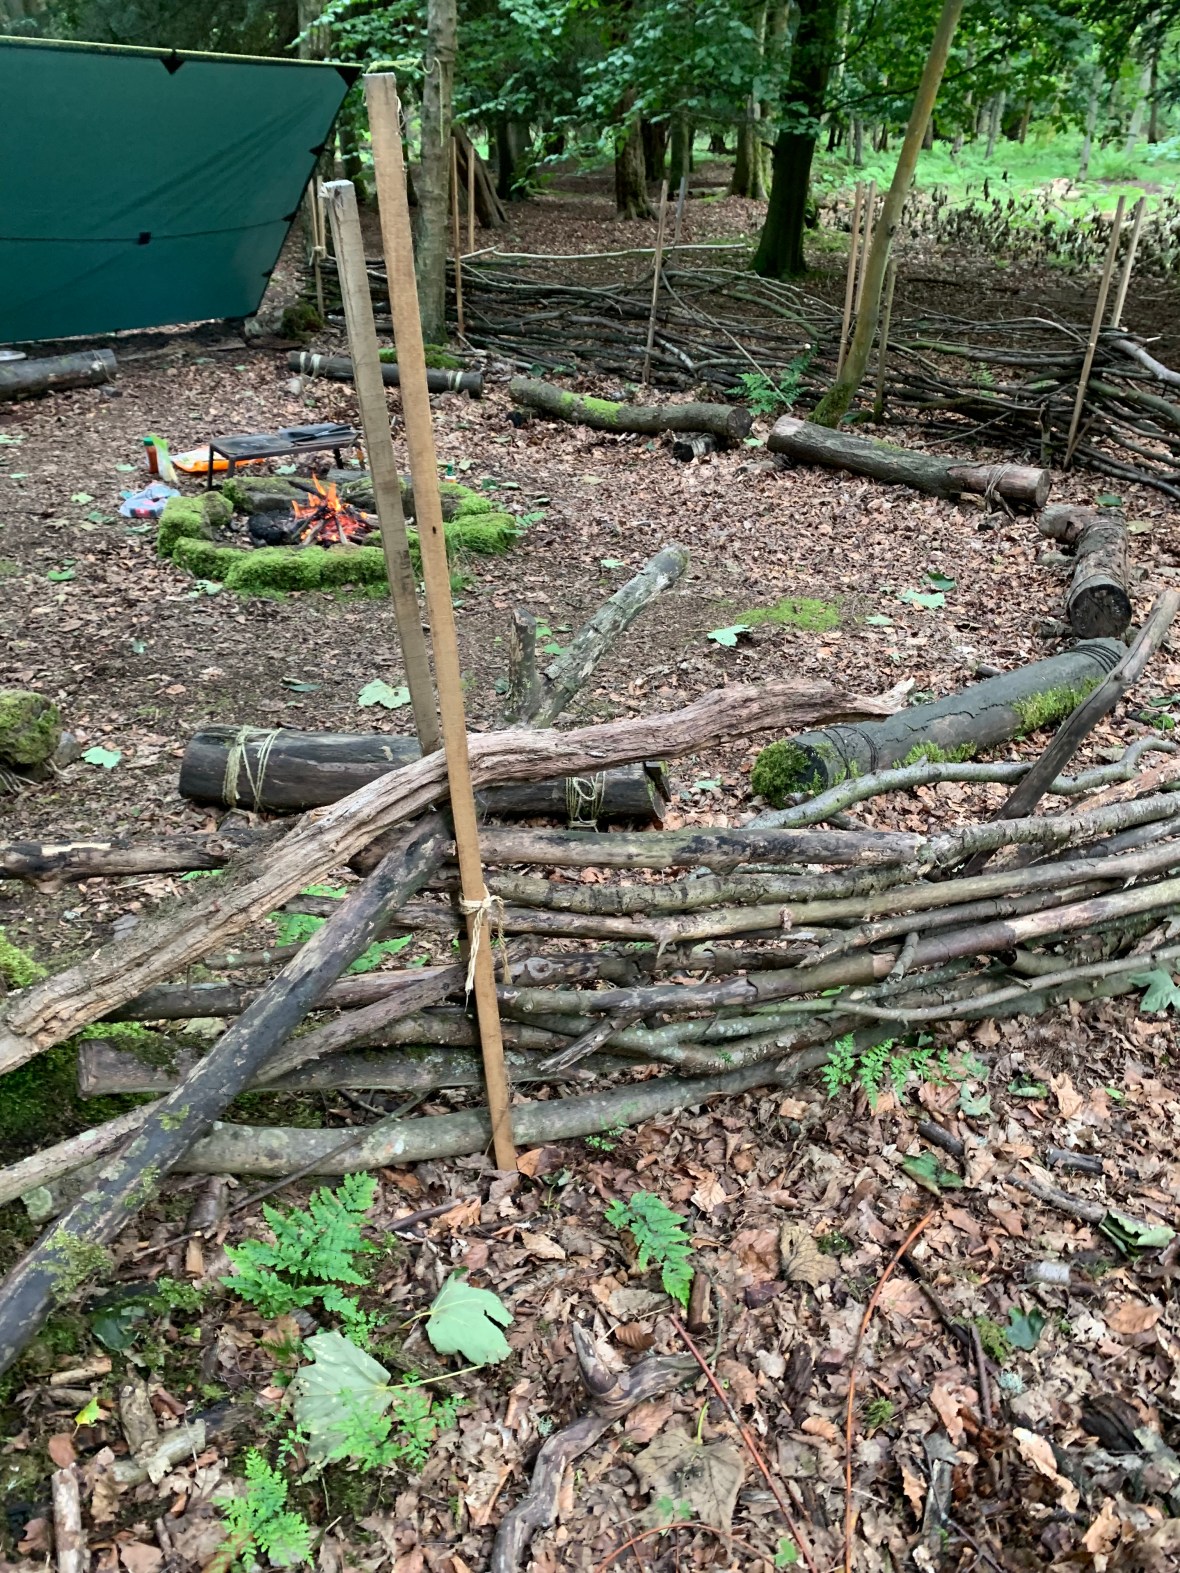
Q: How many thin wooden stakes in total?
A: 12